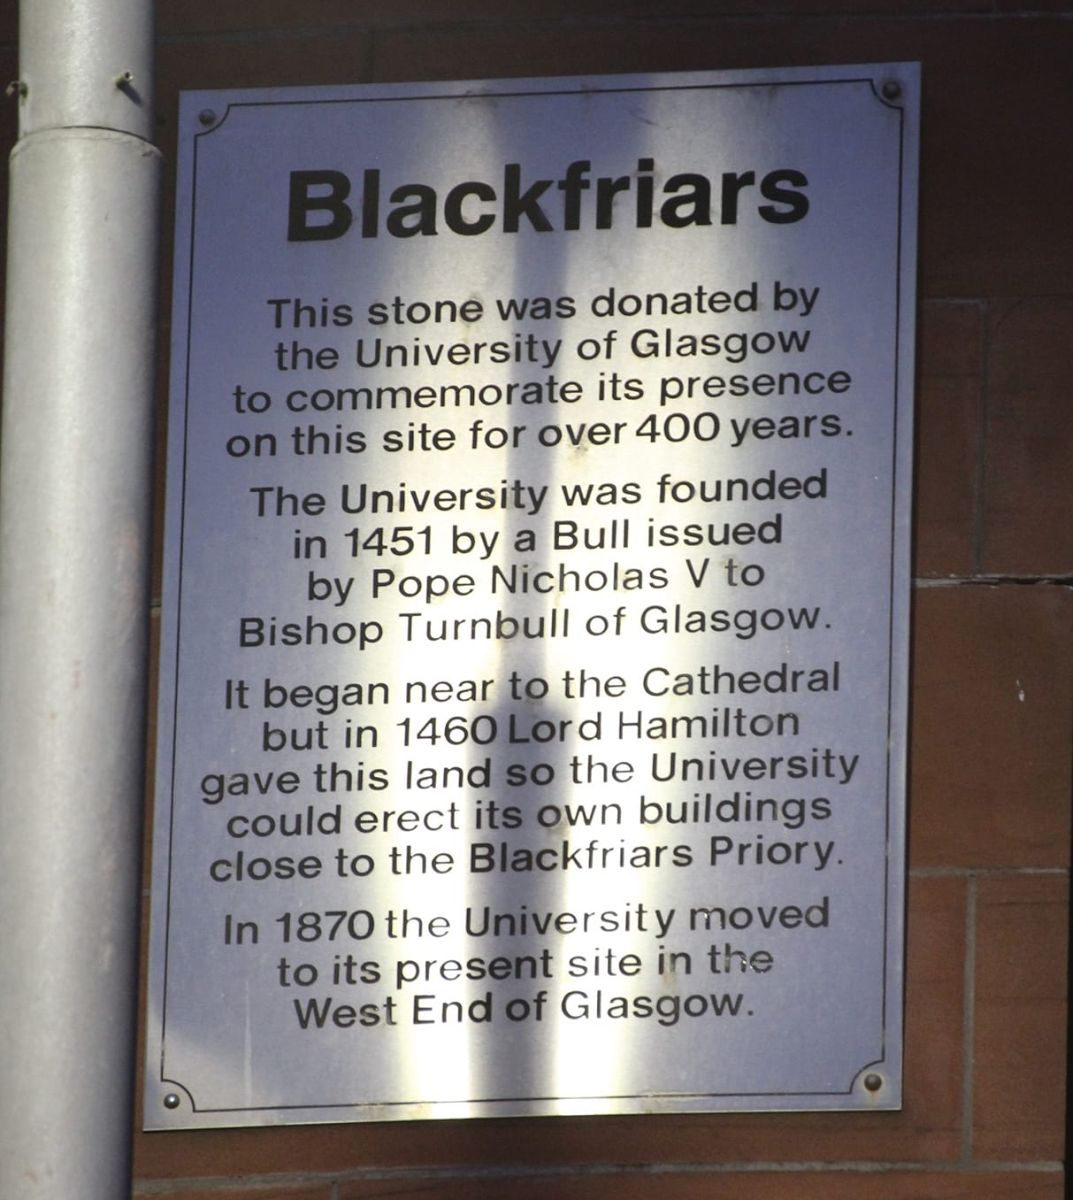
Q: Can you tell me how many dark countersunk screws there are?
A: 4